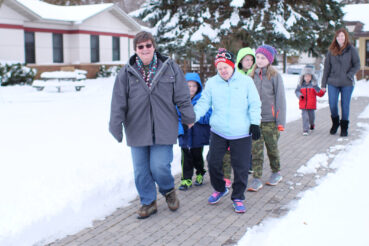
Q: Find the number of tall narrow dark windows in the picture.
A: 4